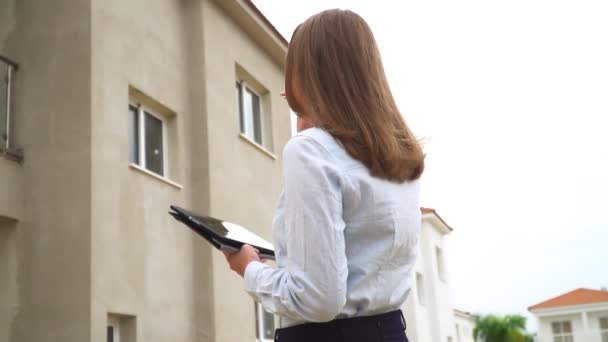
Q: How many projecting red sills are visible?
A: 0